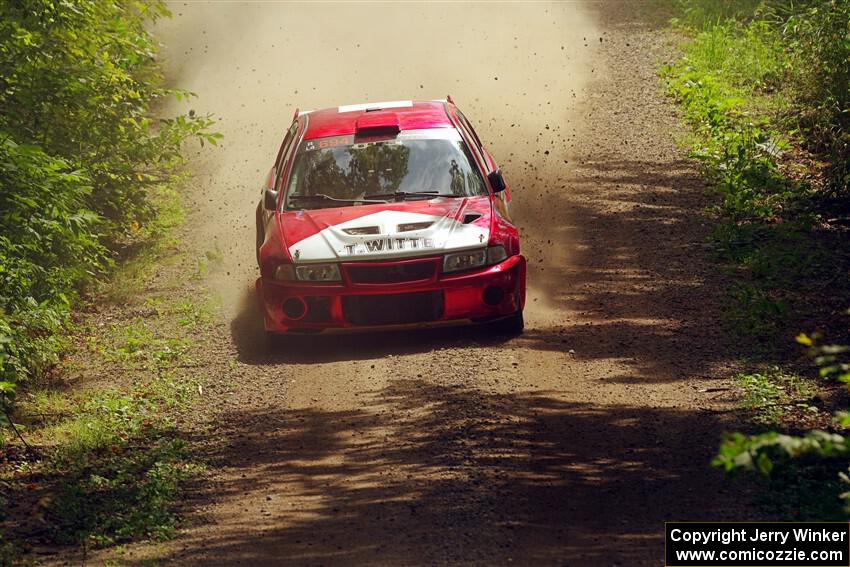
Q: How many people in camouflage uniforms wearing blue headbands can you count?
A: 0